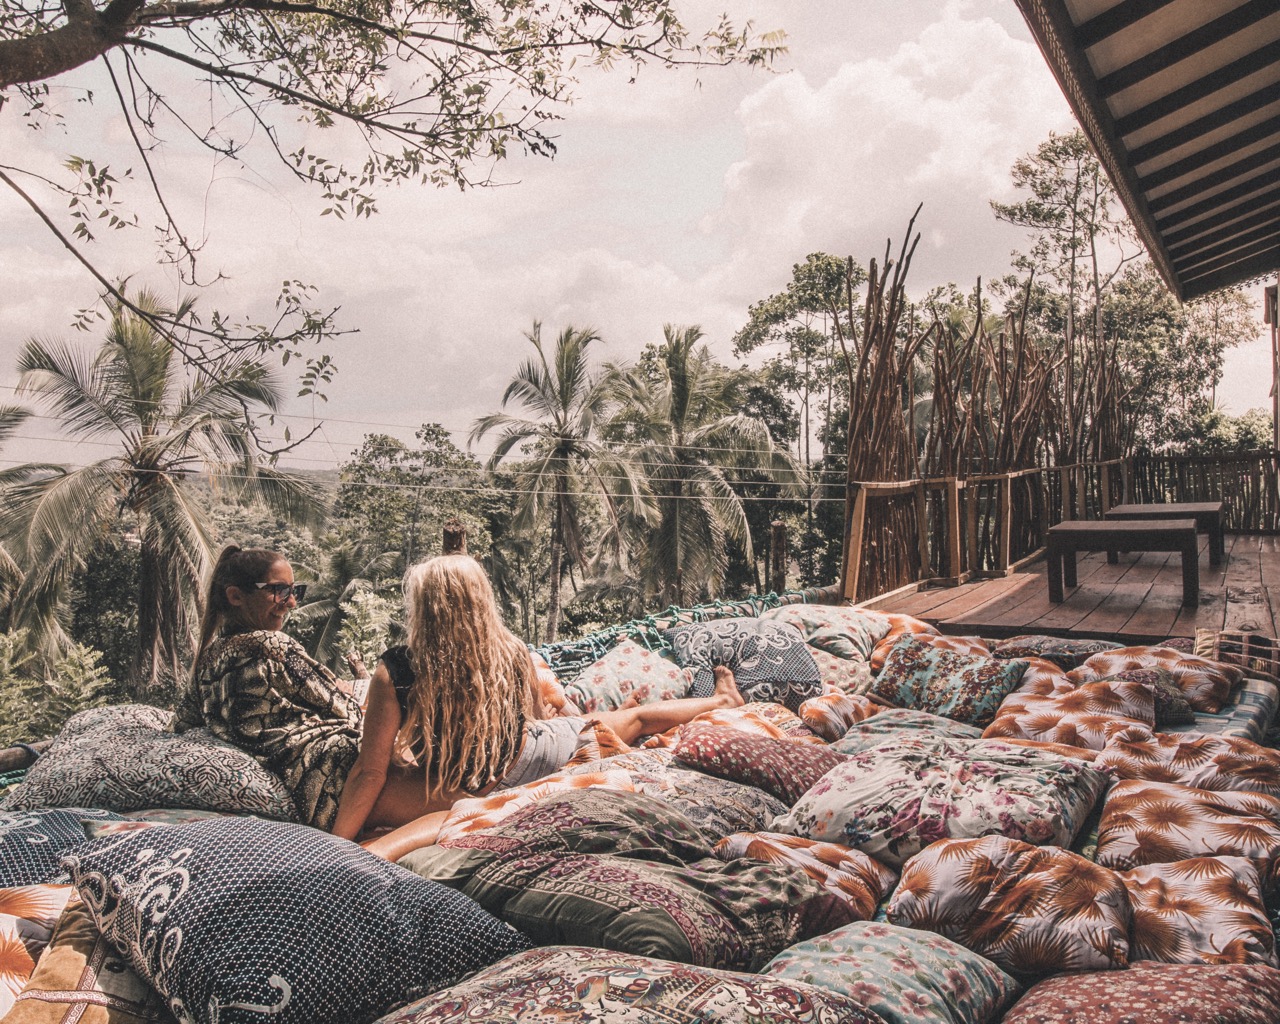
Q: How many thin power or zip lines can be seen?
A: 4